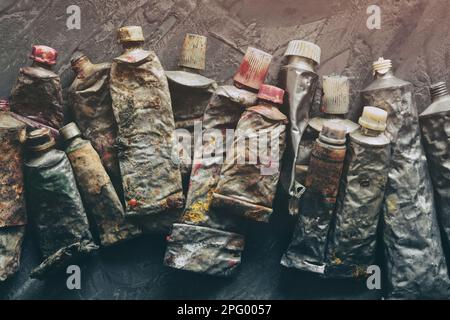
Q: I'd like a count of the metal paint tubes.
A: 15